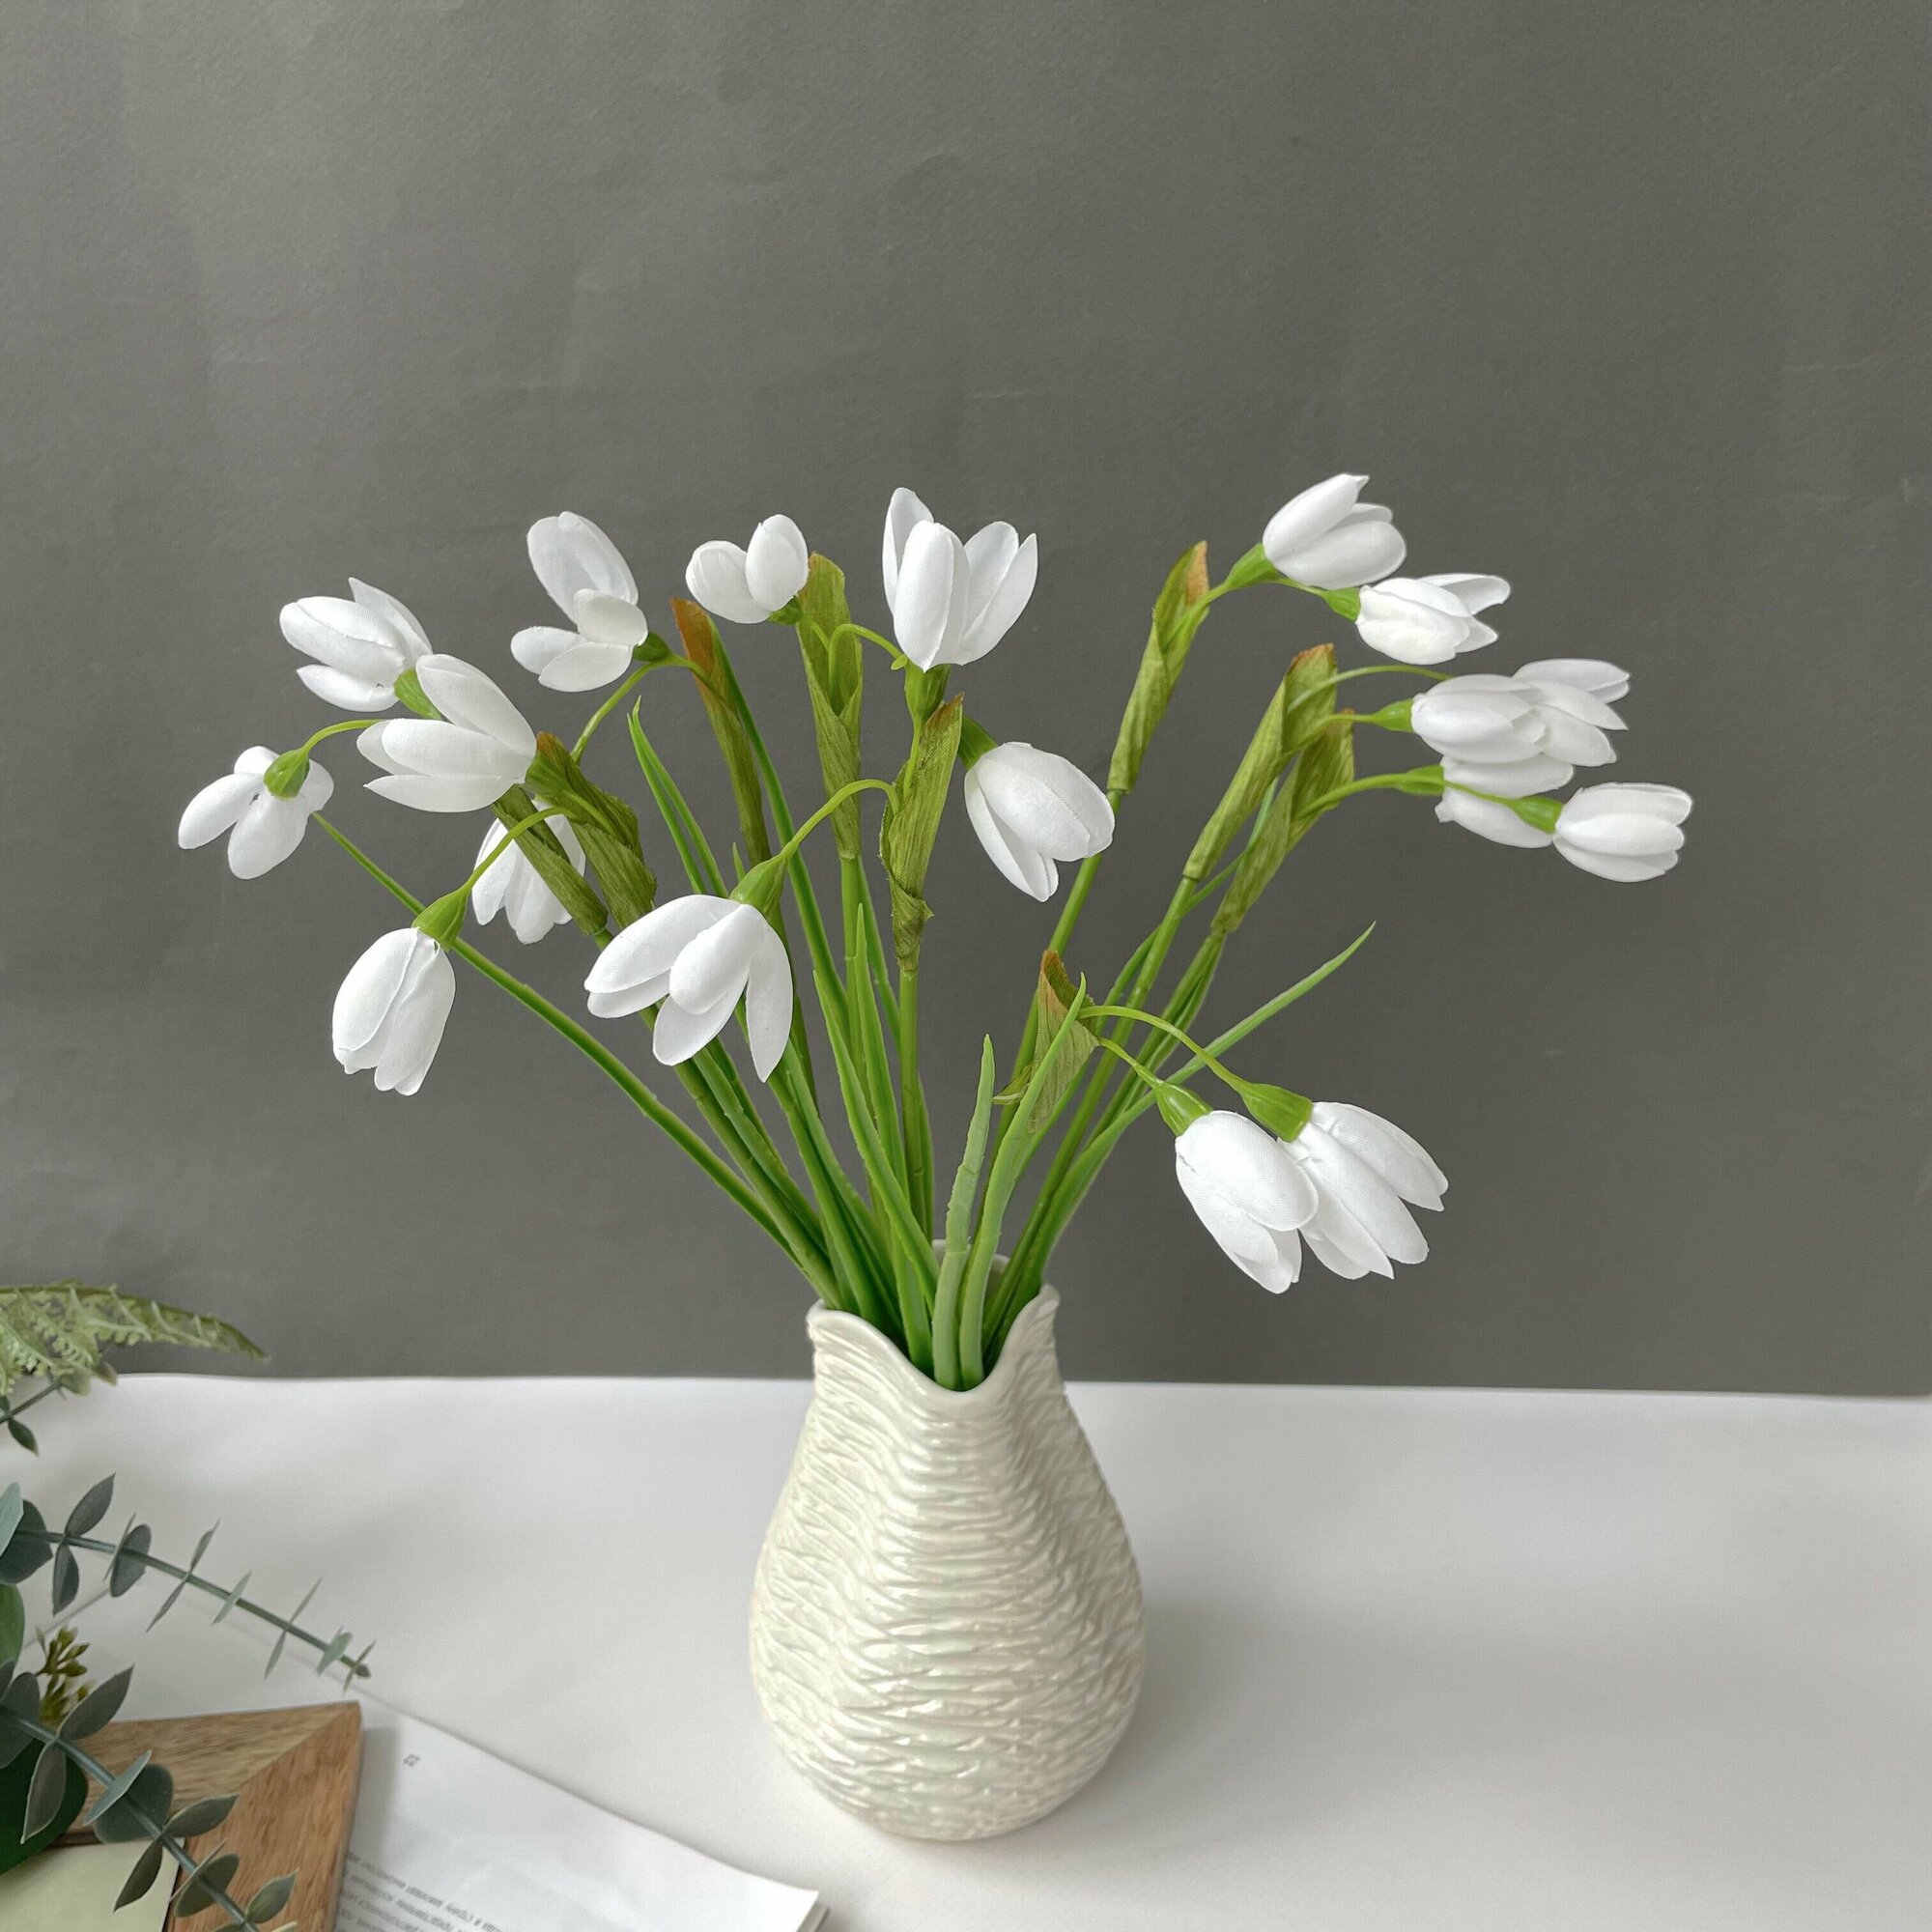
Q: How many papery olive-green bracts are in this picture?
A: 9